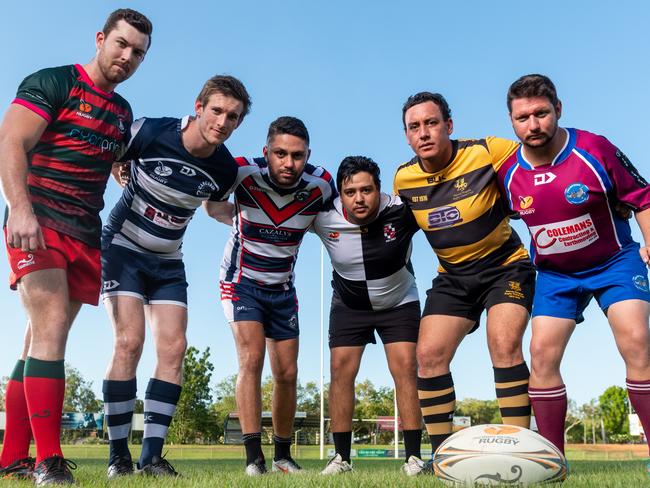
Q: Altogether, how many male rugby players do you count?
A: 6